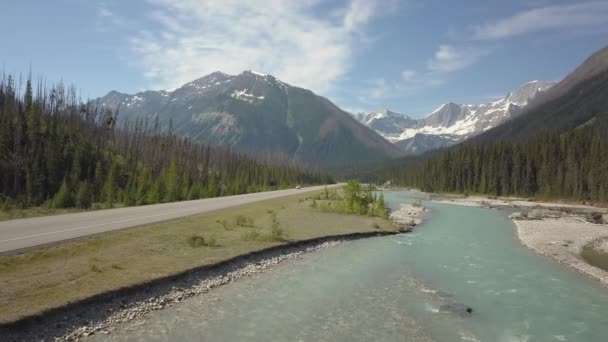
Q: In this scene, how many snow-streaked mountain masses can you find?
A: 2